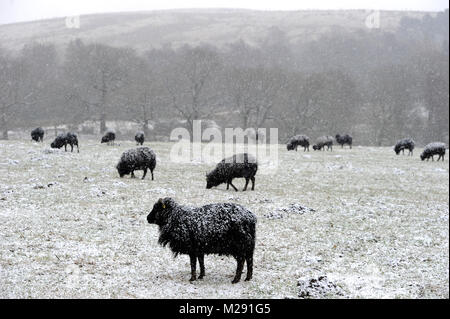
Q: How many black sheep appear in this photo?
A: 12